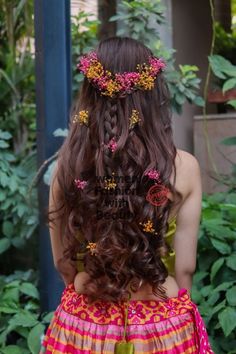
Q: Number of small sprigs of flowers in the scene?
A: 8